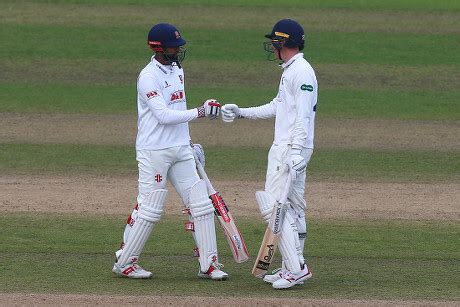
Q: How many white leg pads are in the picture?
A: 4